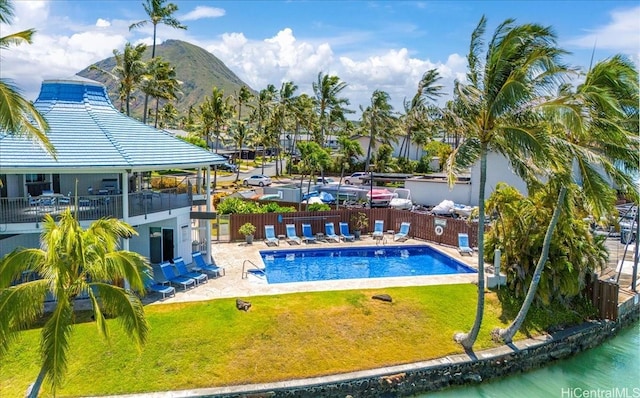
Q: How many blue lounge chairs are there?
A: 12